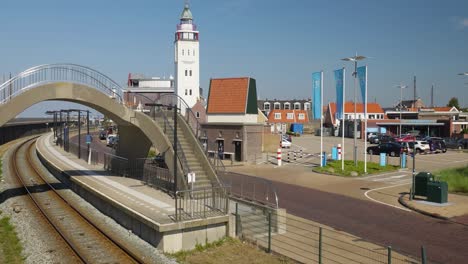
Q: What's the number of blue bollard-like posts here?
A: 4